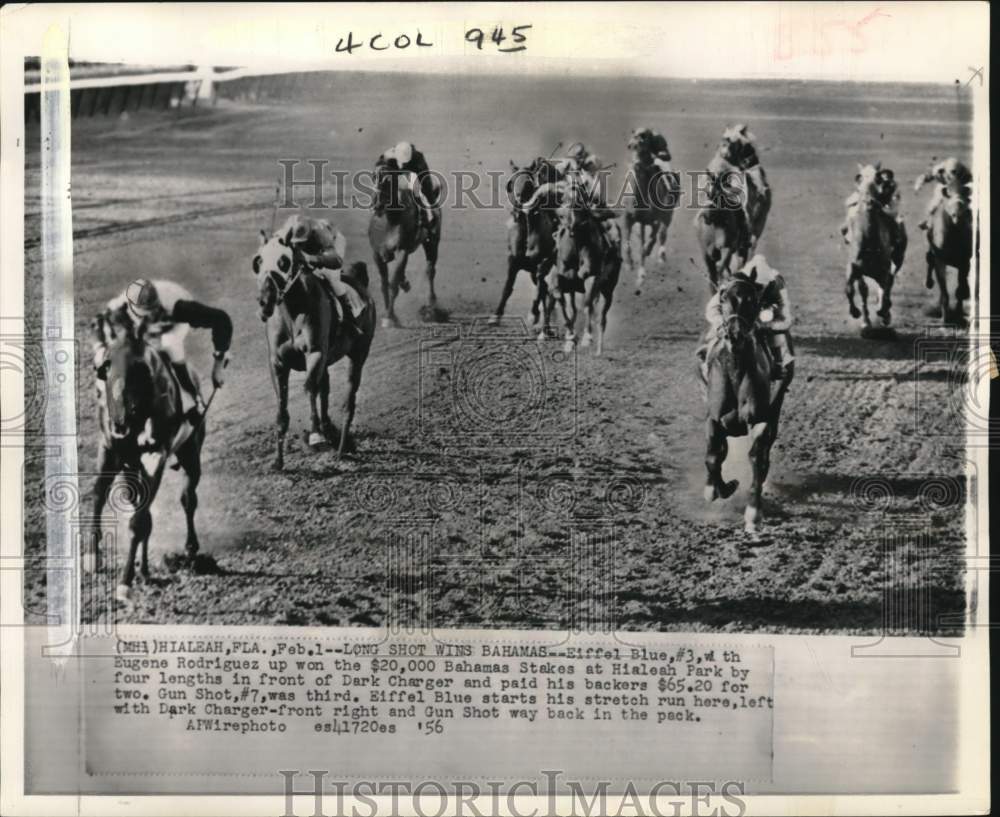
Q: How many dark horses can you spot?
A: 10